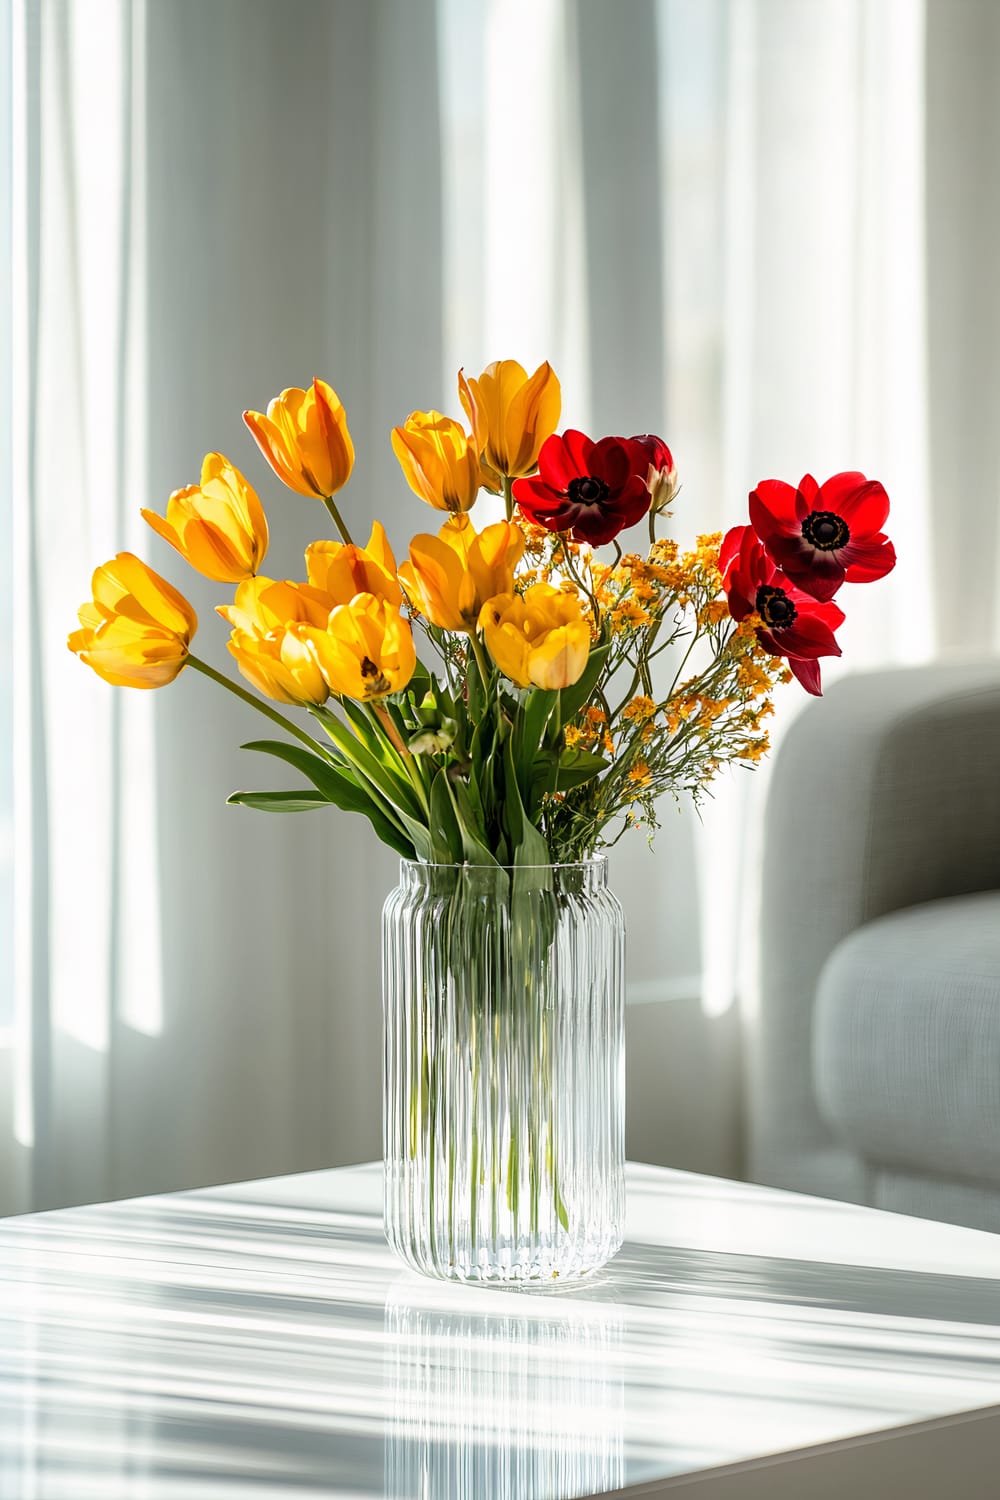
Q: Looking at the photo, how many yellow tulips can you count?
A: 11